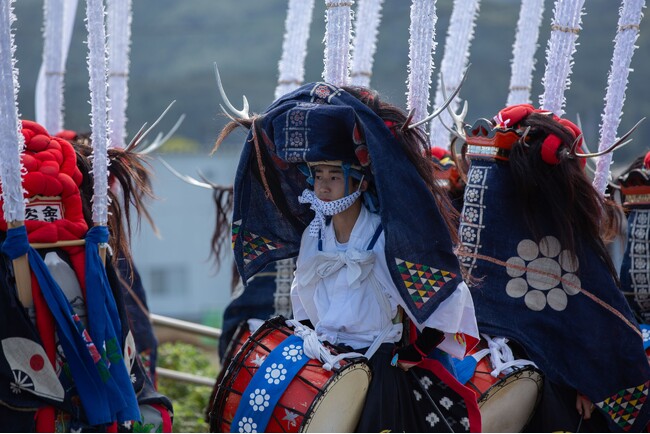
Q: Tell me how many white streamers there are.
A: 12